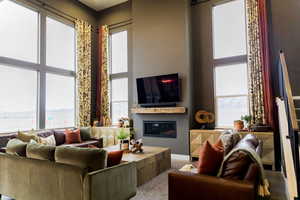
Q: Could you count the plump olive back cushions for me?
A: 3